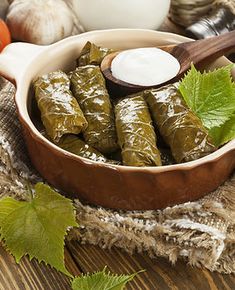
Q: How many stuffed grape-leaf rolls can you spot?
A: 6